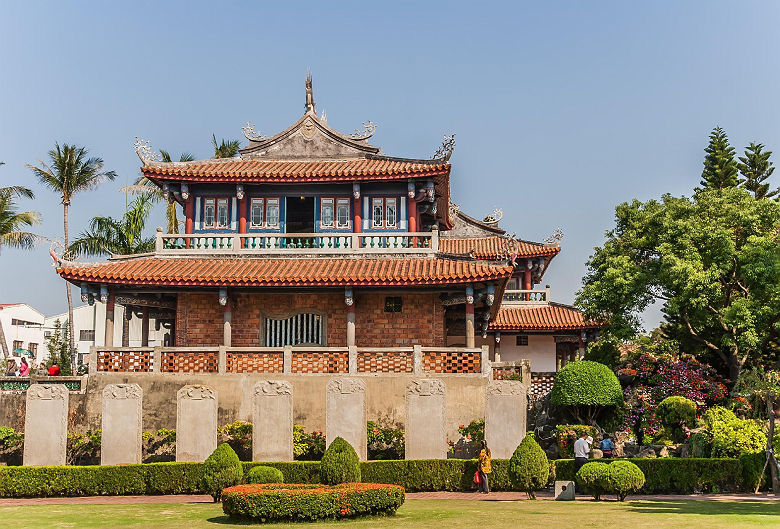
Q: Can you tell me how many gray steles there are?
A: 7